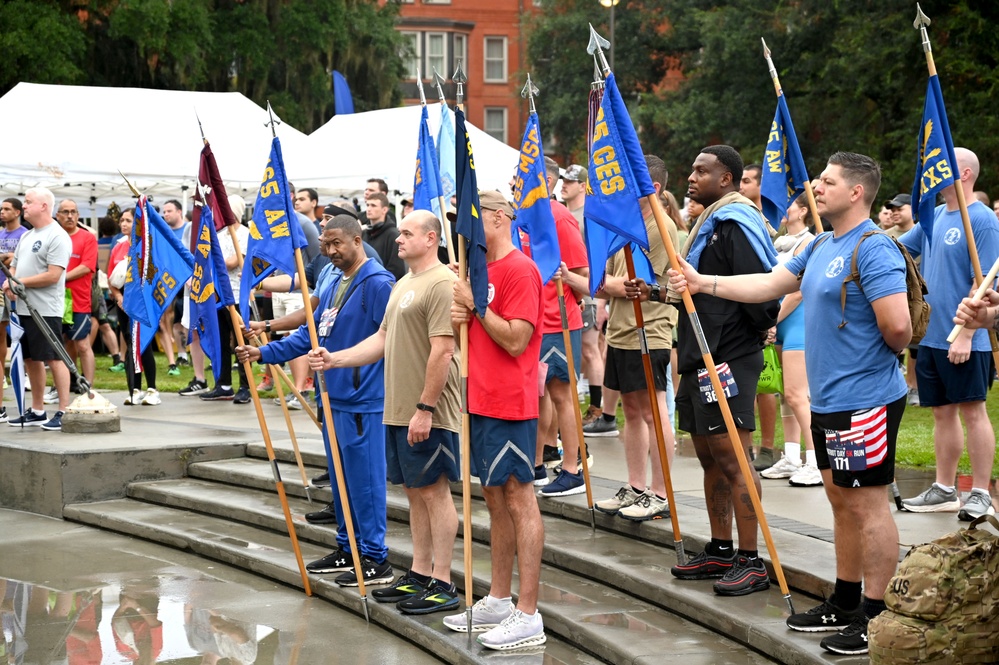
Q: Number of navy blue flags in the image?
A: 1